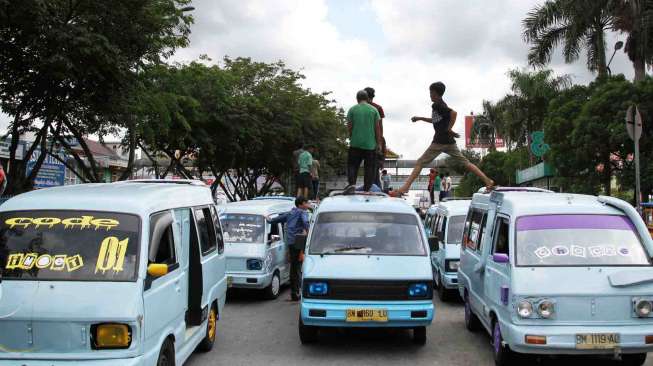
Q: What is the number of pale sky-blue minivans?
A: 5